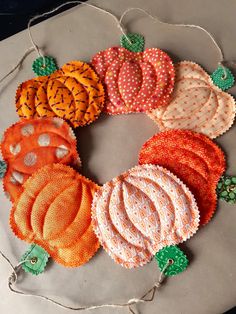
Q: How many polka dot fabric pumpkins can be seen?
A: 3